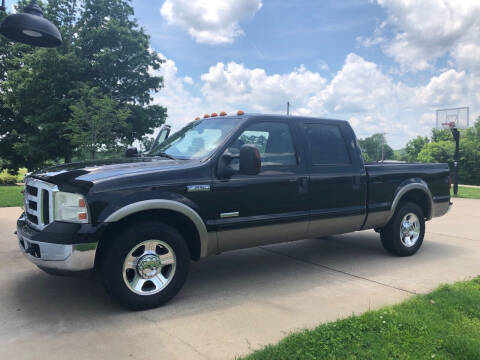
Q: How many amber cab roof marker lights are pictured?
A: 5